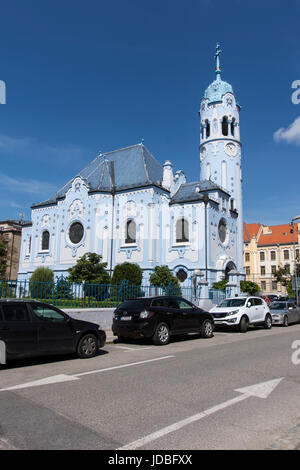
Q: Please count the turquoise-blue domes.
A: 1